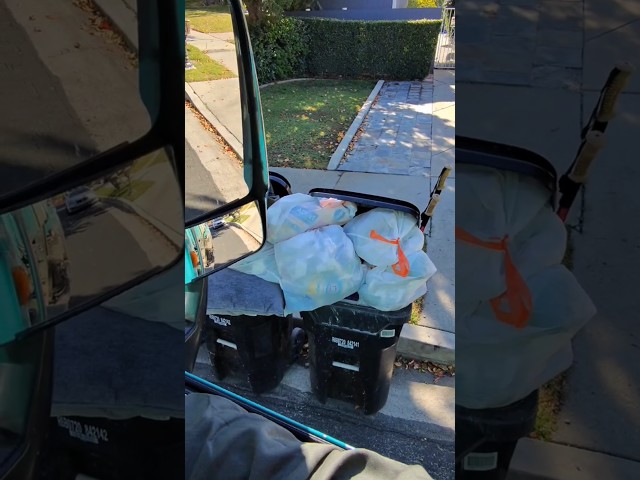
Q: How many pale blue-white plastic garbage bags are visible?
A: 5